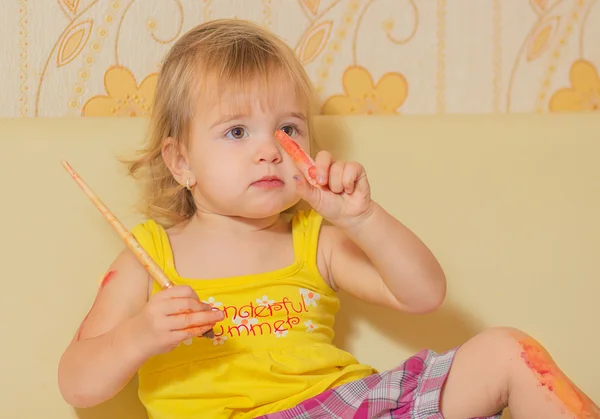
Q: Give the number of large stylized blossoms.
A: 3